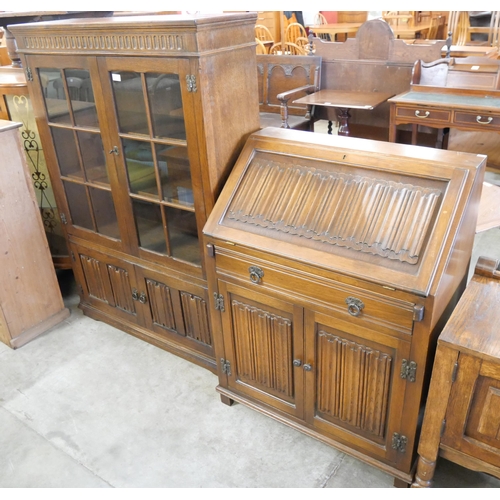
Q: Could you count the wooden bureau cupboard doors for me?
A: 2